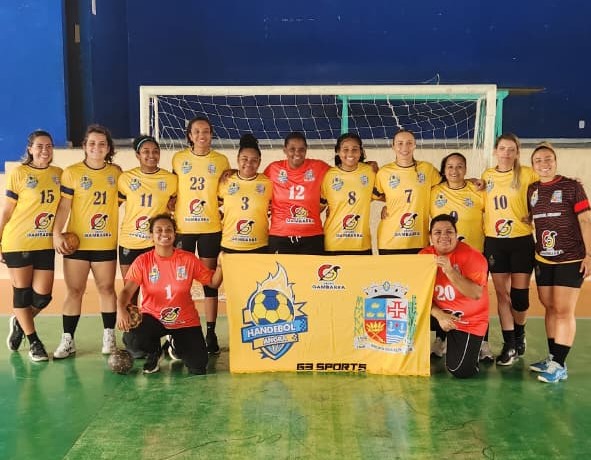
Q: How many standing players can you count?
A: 11